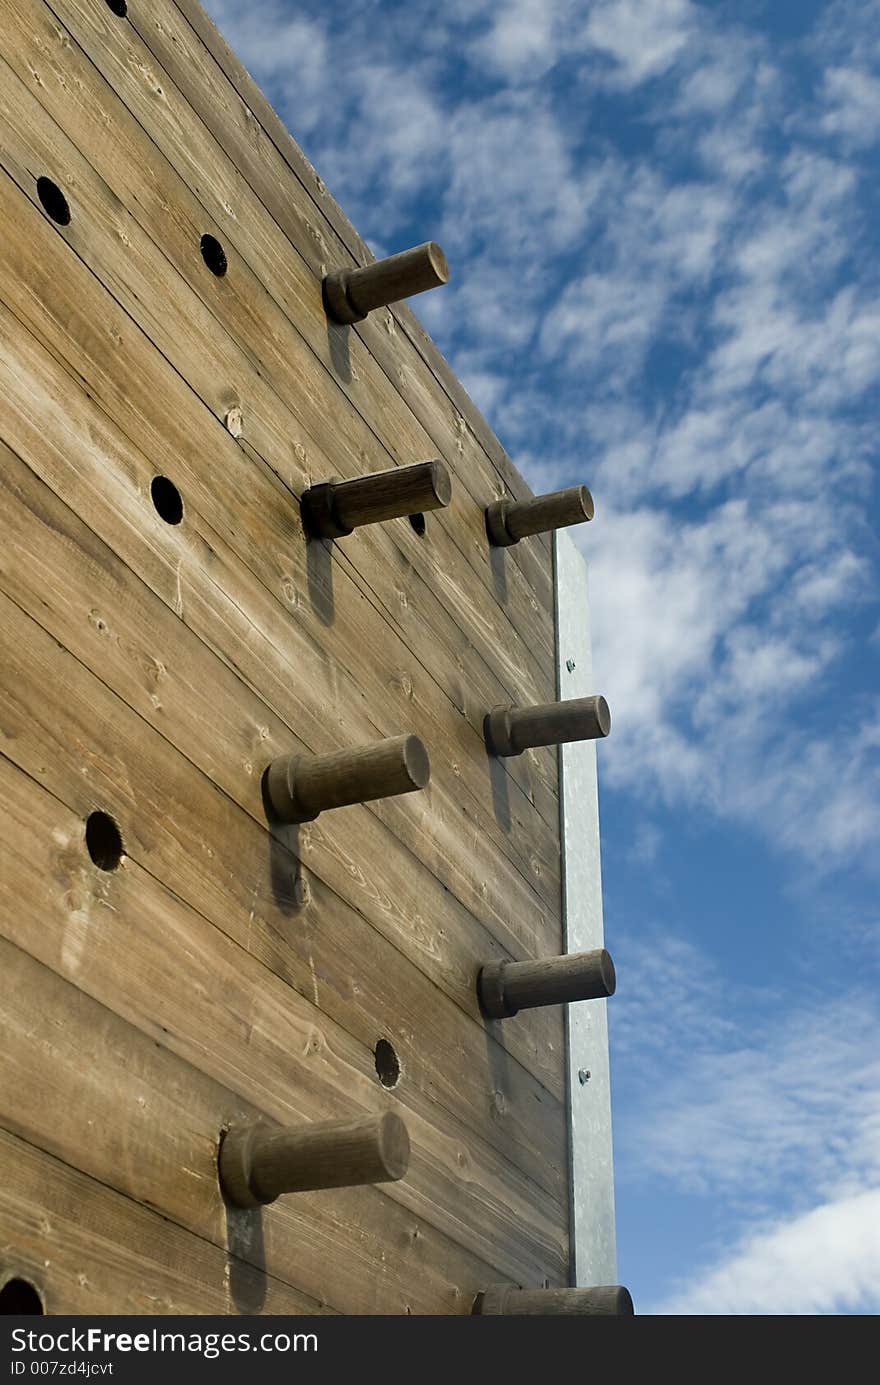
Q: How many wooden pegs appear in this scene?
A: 8